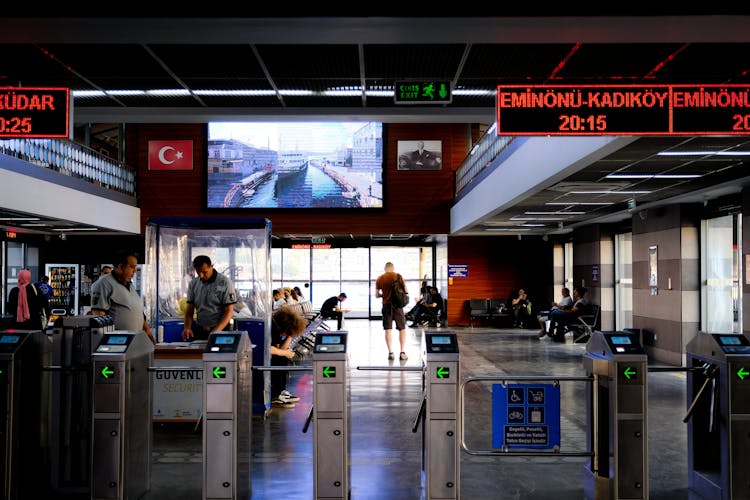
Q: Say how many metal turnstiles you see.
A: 7